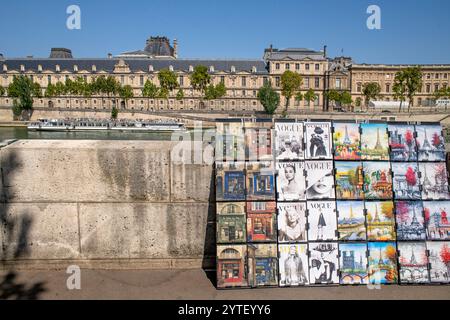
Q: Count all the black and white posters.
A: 8